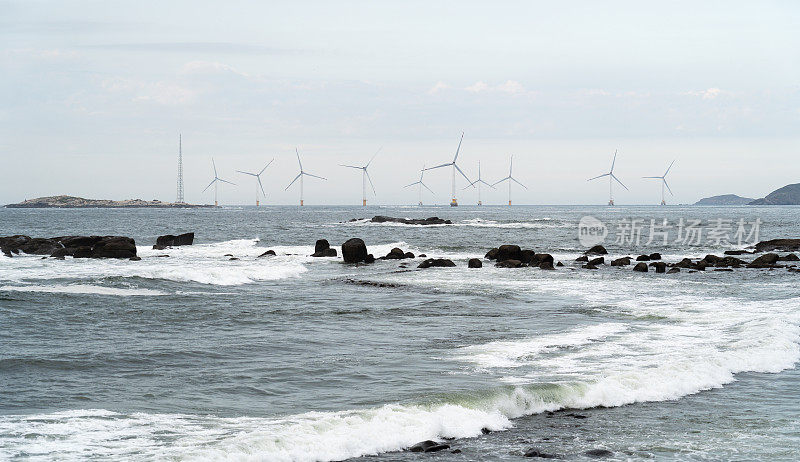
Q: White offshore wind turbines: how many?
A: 10